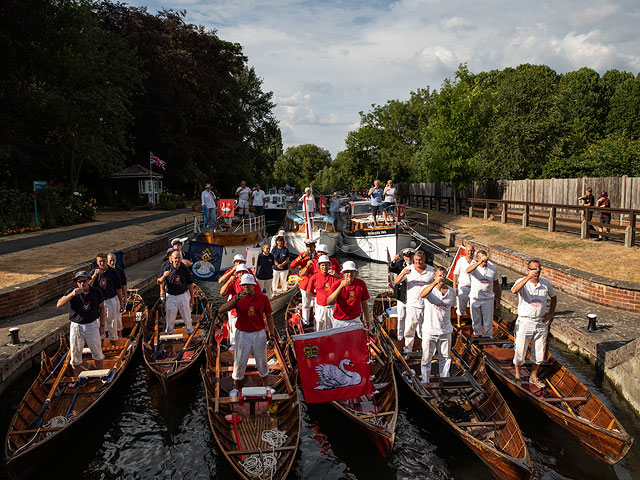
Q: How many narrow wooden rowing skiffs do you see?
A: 6